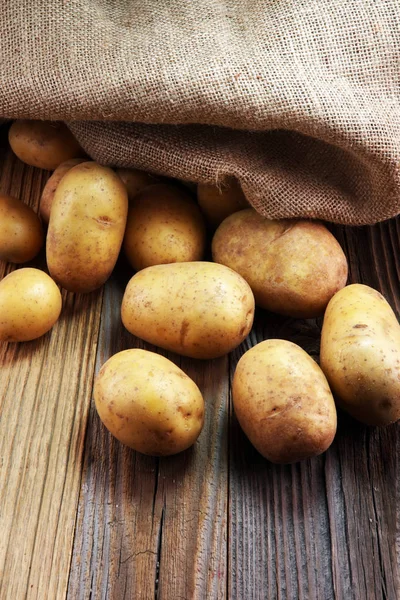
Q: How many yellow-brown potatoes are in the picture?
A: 13